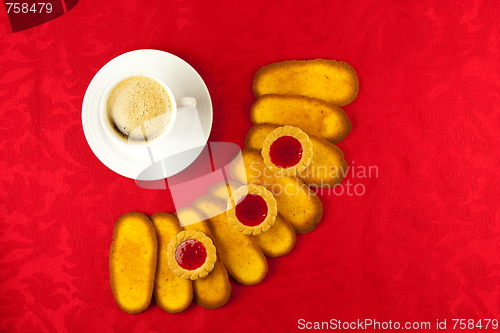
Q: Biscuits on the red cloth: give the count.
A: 12